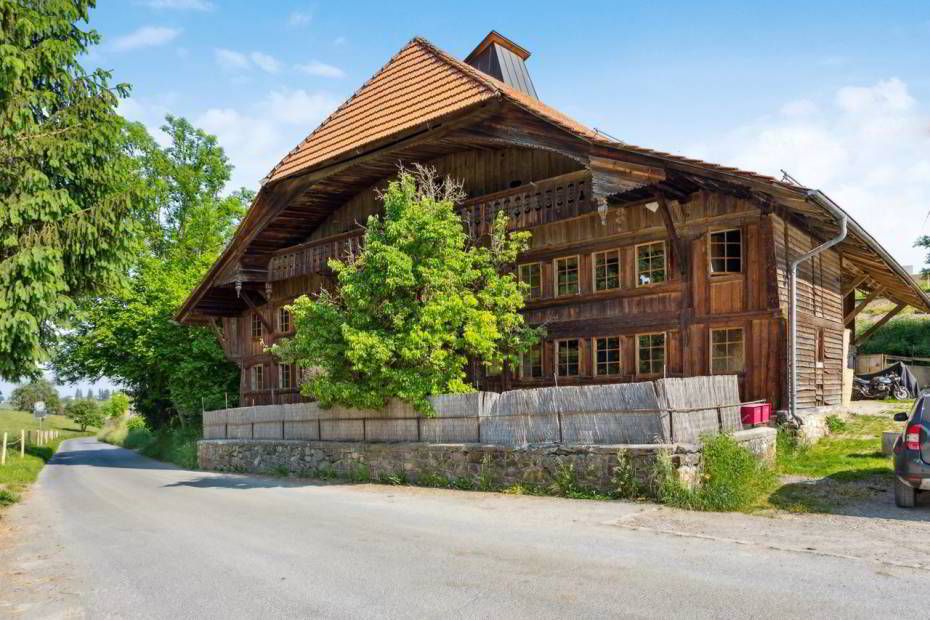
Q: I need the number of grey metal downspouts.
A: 1